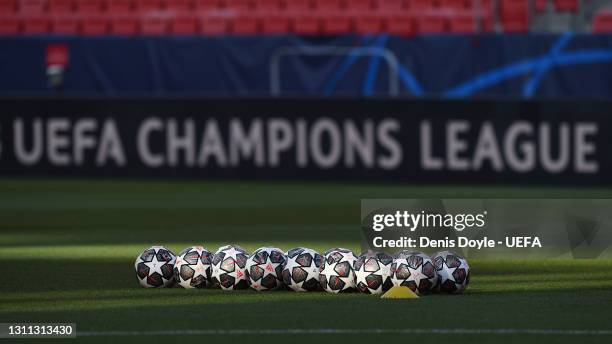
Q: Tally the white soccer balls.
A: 9